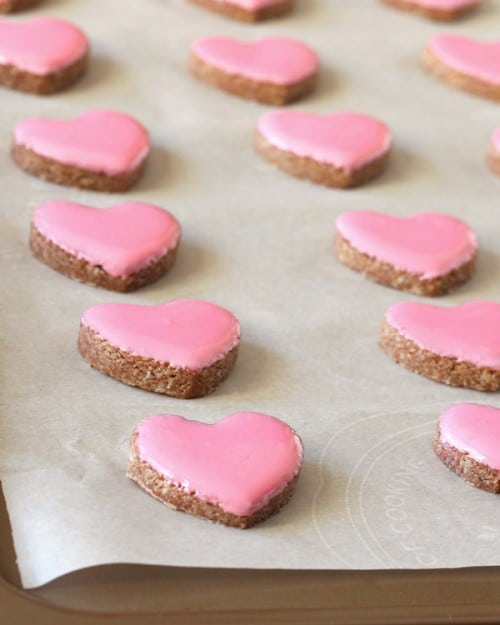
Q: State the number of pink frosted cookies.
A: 15